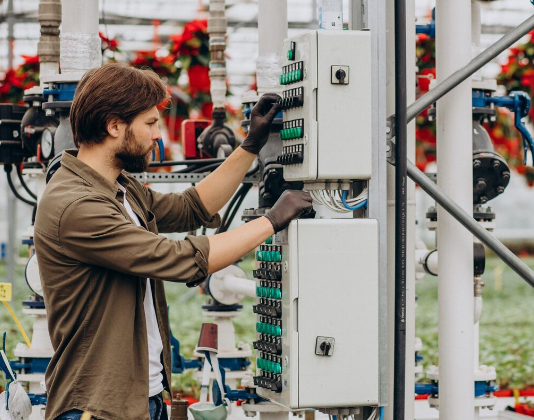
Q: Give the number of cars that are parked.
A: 0